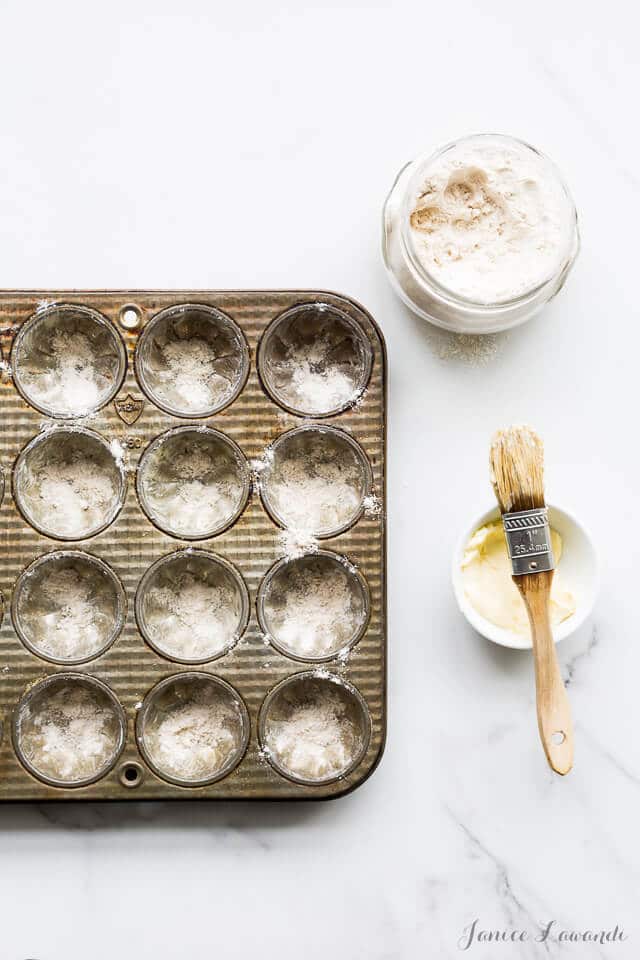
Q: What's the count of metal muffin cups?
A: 12